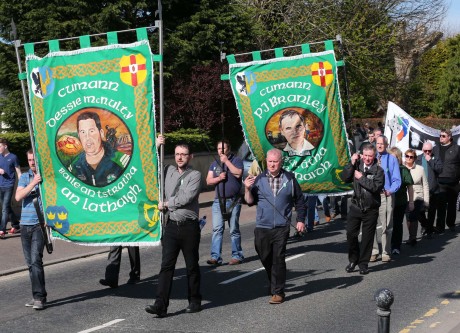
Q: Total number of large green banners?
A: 2